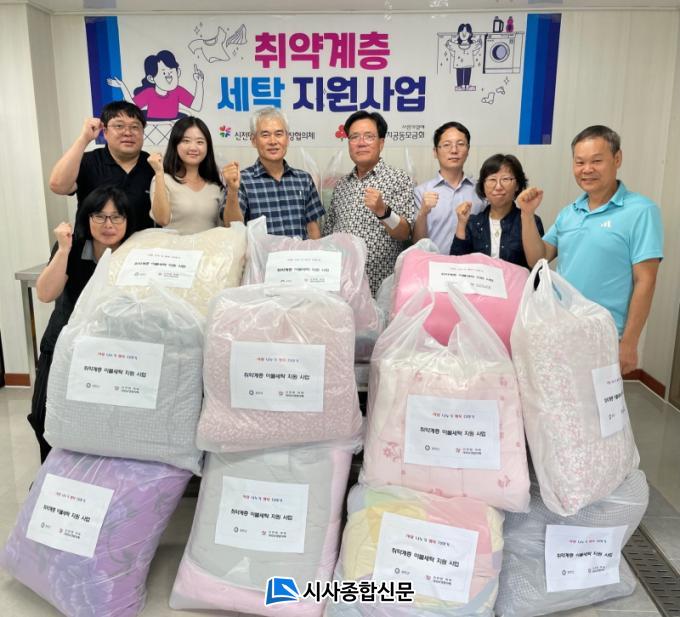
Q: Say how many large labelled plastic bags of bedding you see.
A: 11